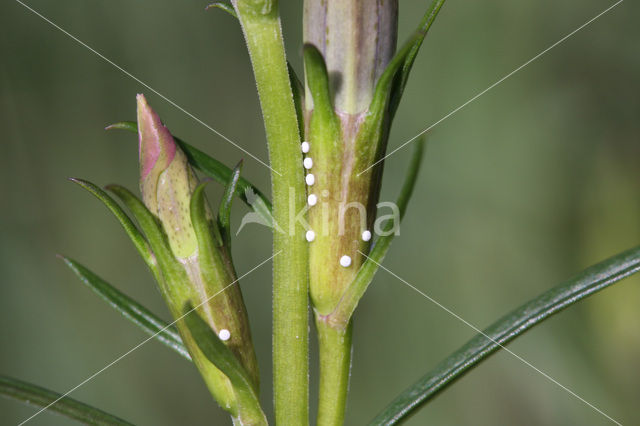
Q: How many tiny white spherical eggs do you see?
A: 8